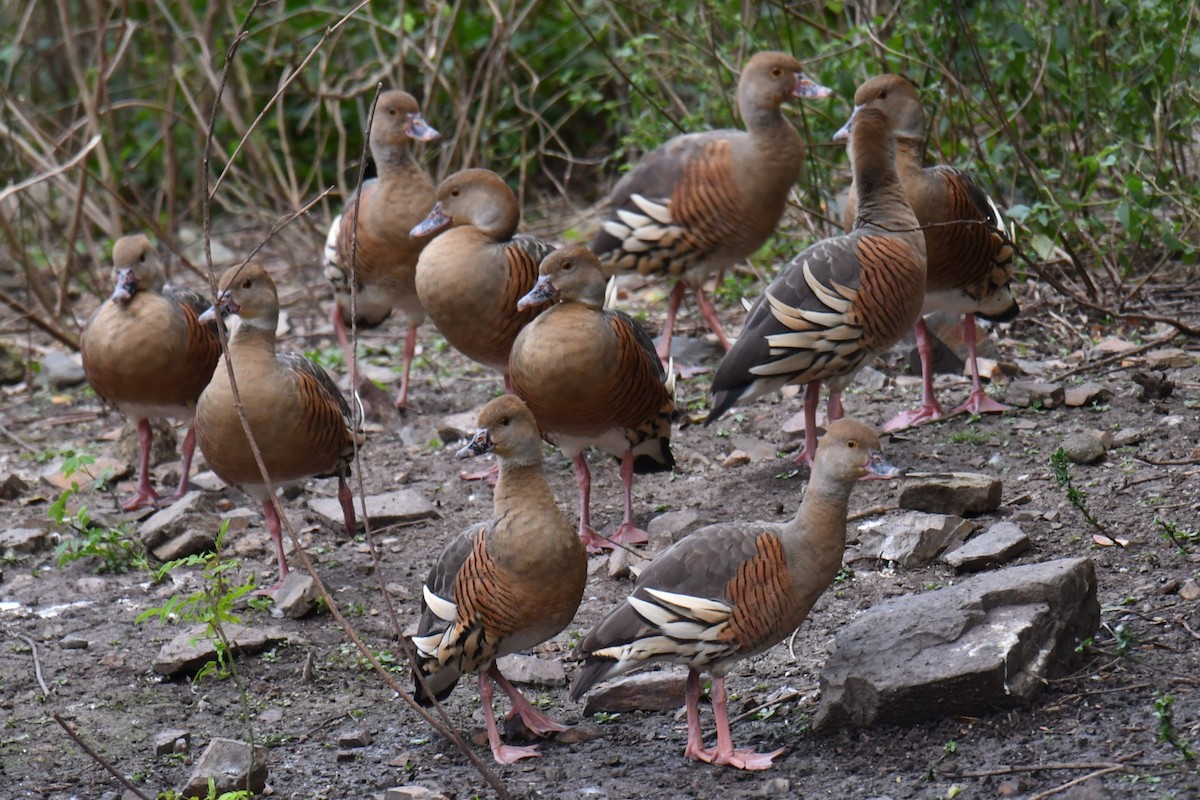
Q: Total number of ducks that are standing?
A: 10